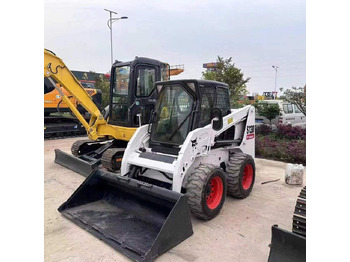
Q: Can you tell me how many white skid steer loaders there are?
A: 1